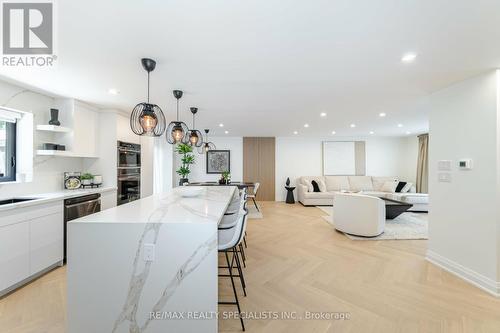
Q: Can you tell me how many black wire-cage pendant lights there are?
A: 4